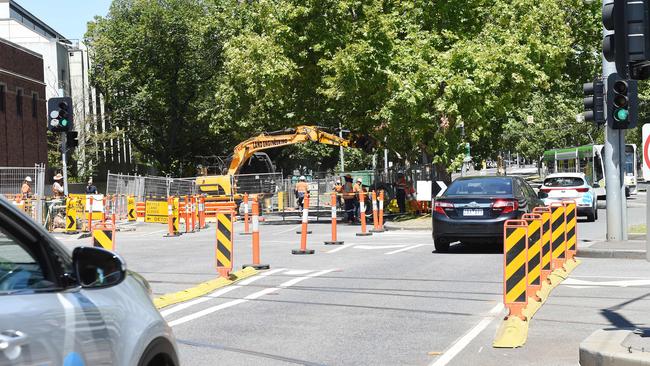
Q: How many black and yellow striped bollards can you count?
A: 7